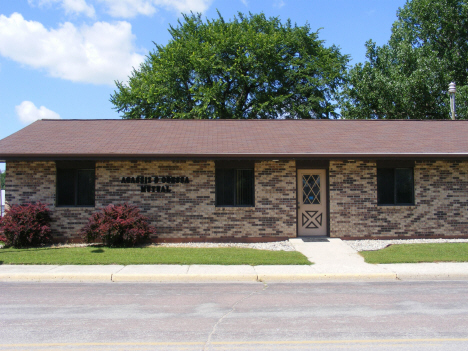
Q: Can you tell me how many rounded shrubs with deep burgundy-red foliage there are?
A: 2